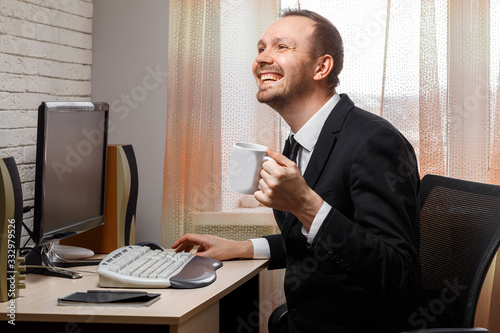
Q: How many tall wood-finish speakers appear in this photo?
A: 2